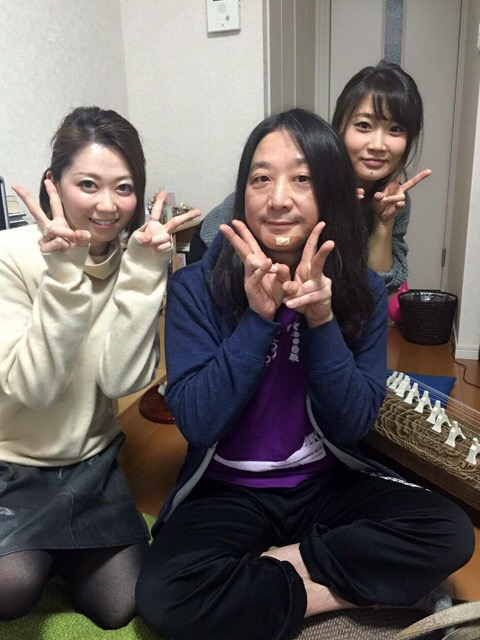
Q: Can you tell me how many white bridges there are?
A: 9